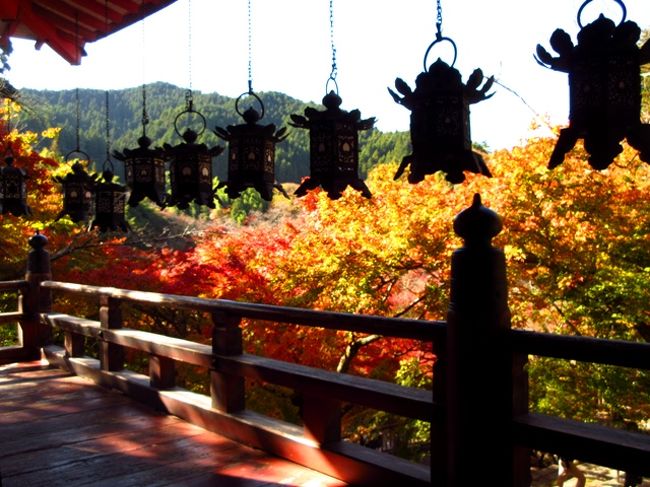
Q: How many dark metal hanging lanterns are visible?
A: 9